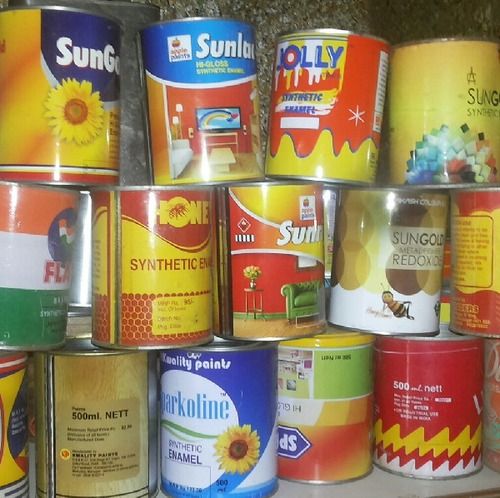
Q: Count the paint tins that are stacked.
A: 15